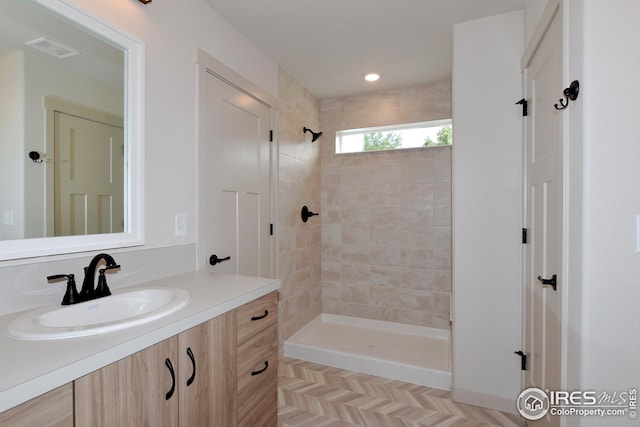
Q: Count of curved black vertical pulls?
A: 2